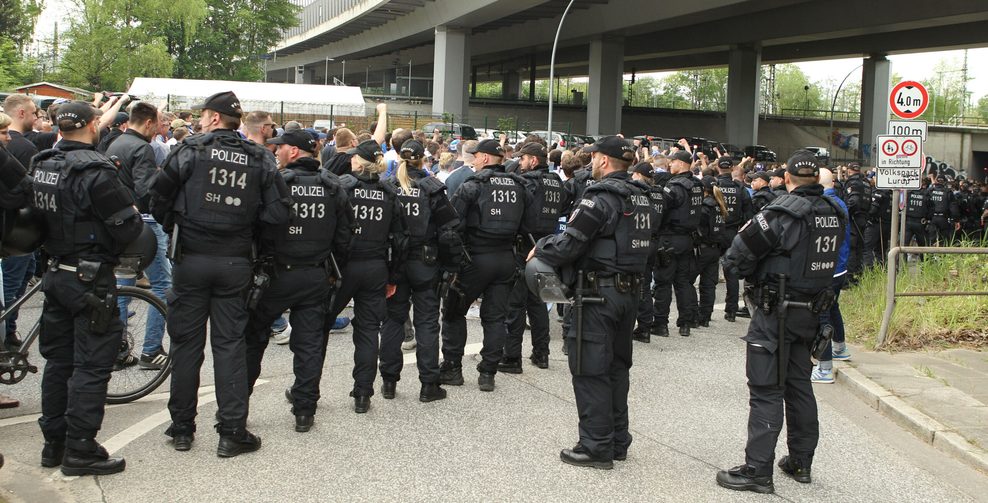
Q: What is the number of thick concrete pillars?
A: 4